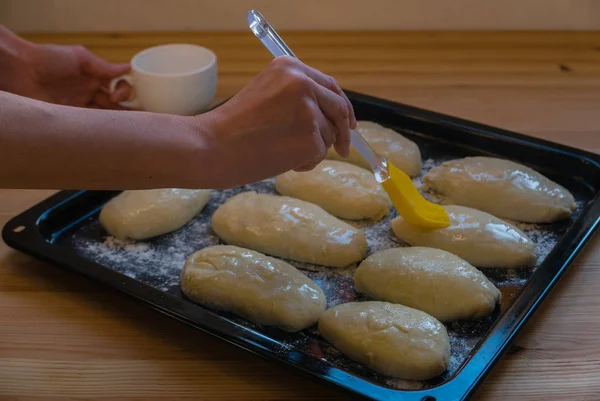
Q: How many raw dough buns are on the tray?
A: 9